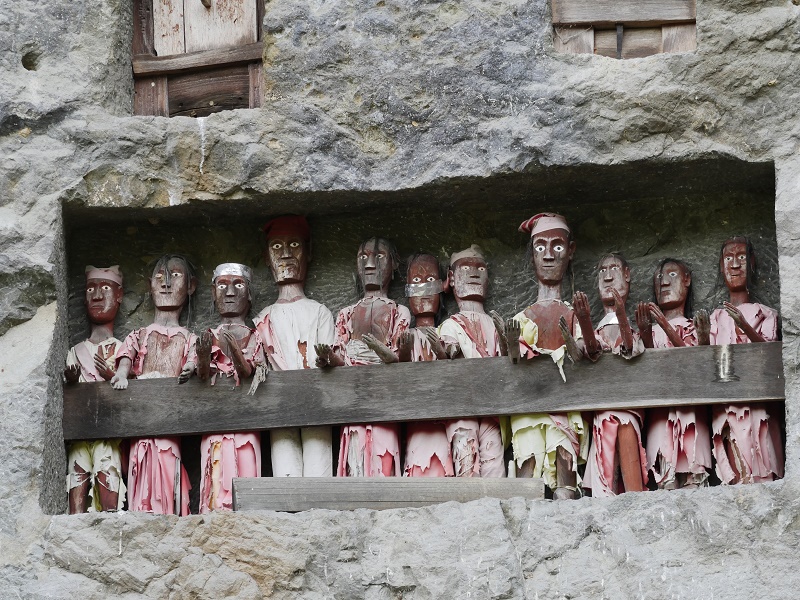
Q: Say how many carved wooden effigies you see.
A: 11